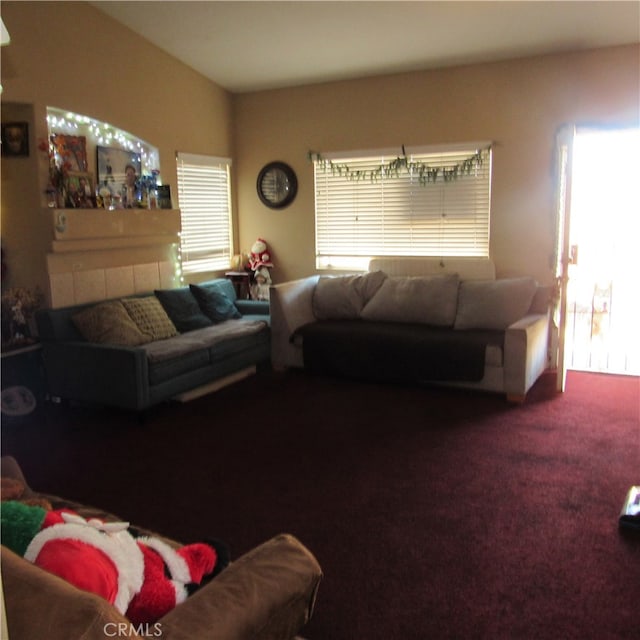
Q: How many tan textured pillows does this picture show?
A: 2